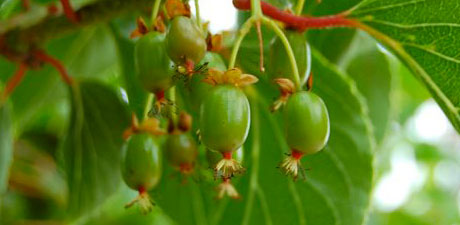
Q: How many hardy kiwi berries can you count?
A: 9